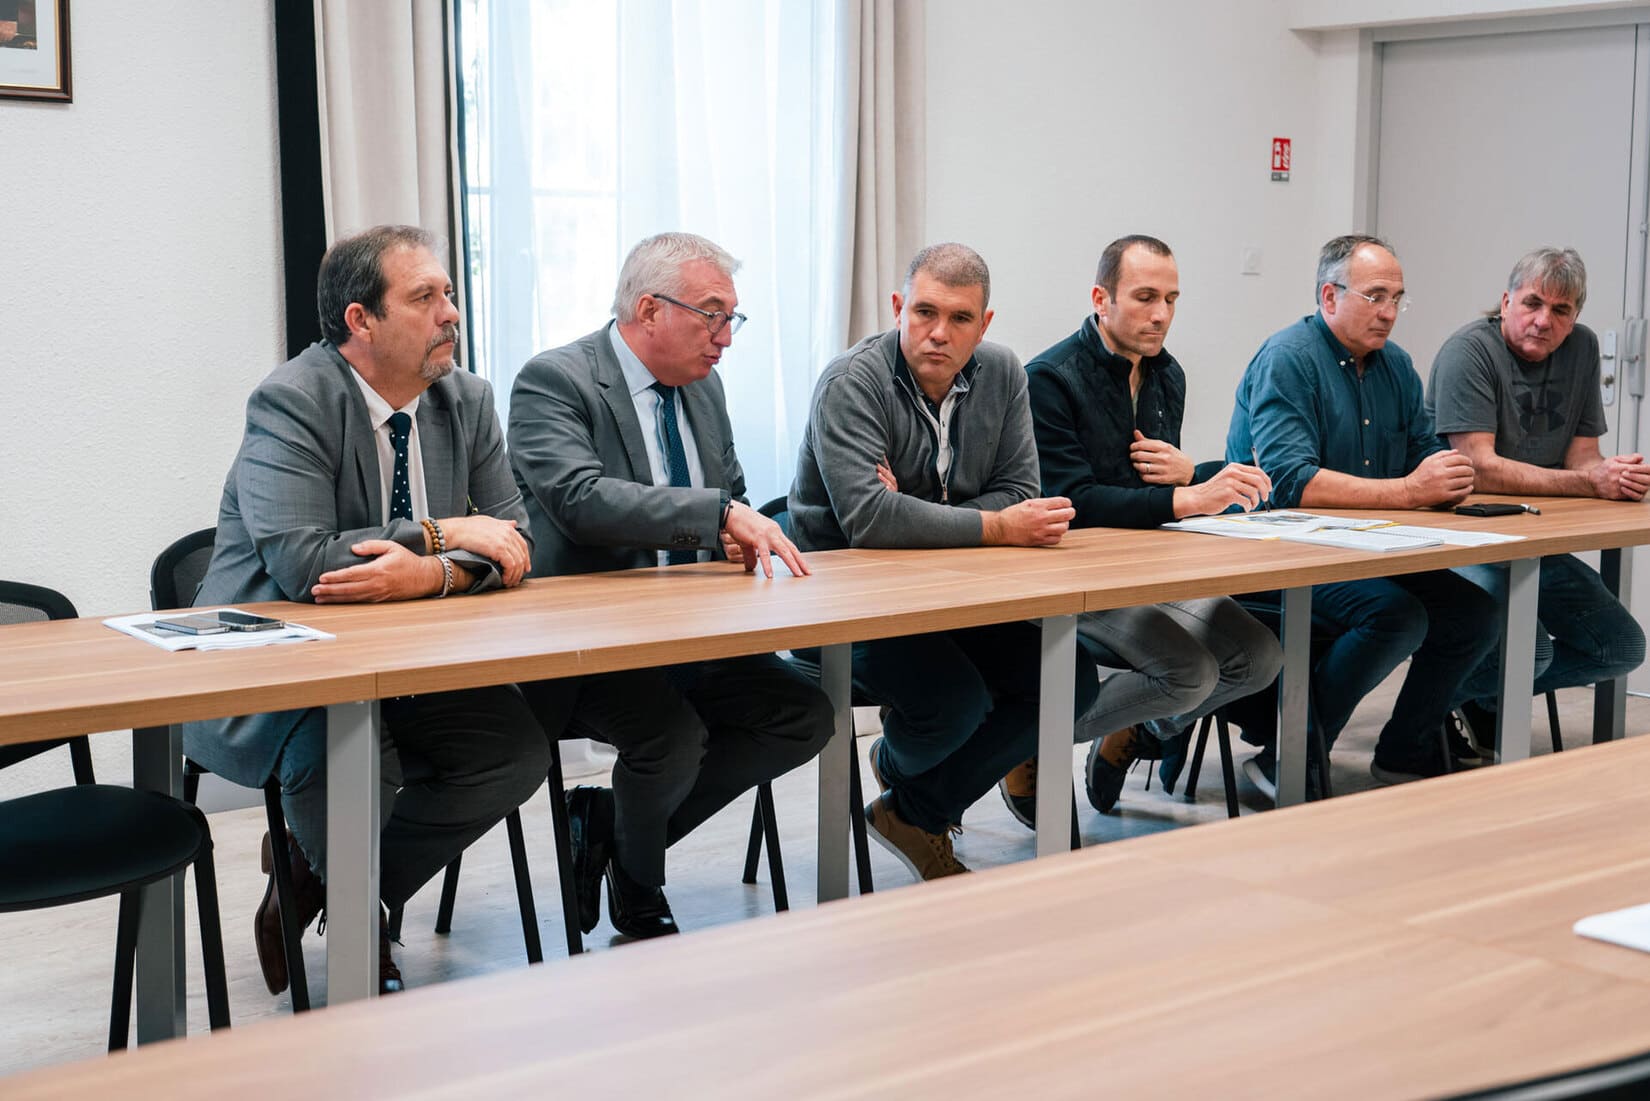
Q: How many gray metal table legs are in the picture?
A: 7